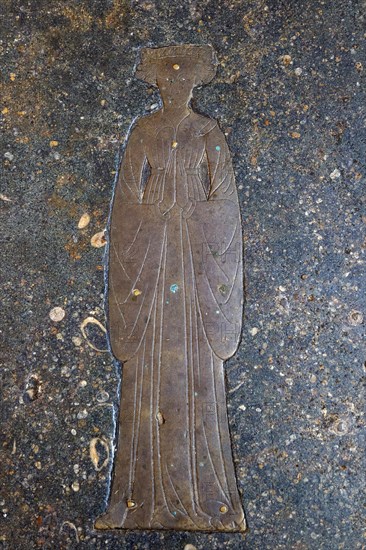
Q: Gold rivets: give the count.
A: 5